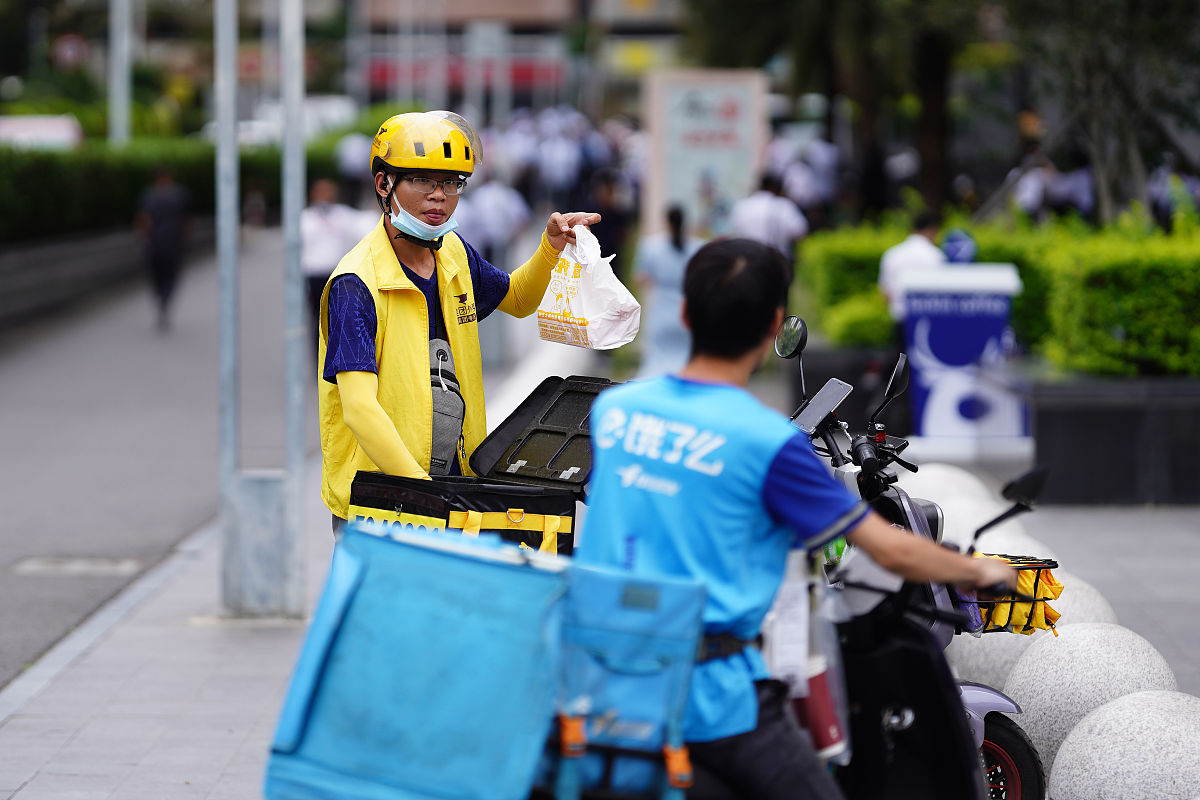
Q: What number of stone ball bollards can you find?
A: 6